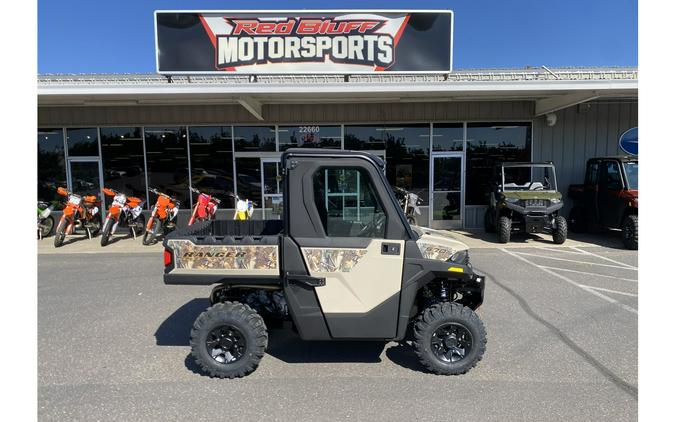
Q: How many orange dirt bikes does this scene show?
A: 3